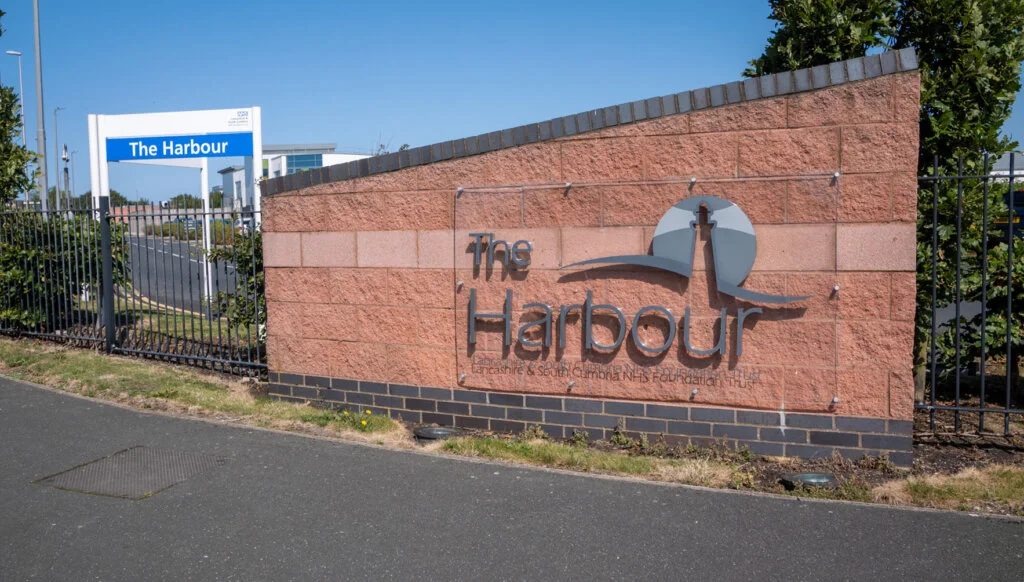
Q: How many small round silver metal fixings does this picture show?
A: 10